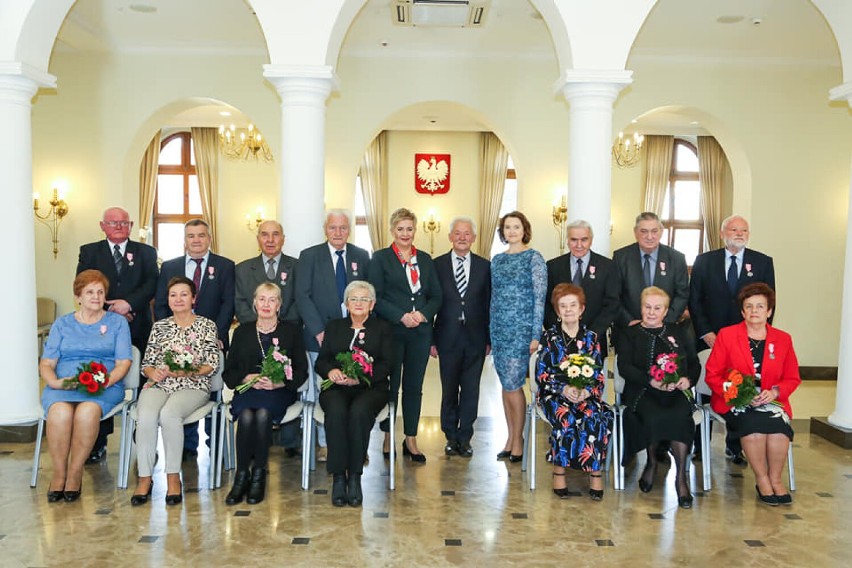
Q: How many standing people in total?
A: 10